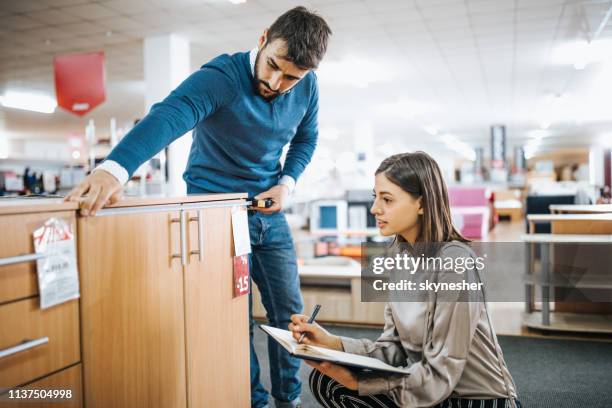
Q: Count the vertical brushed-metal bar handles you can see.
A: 2